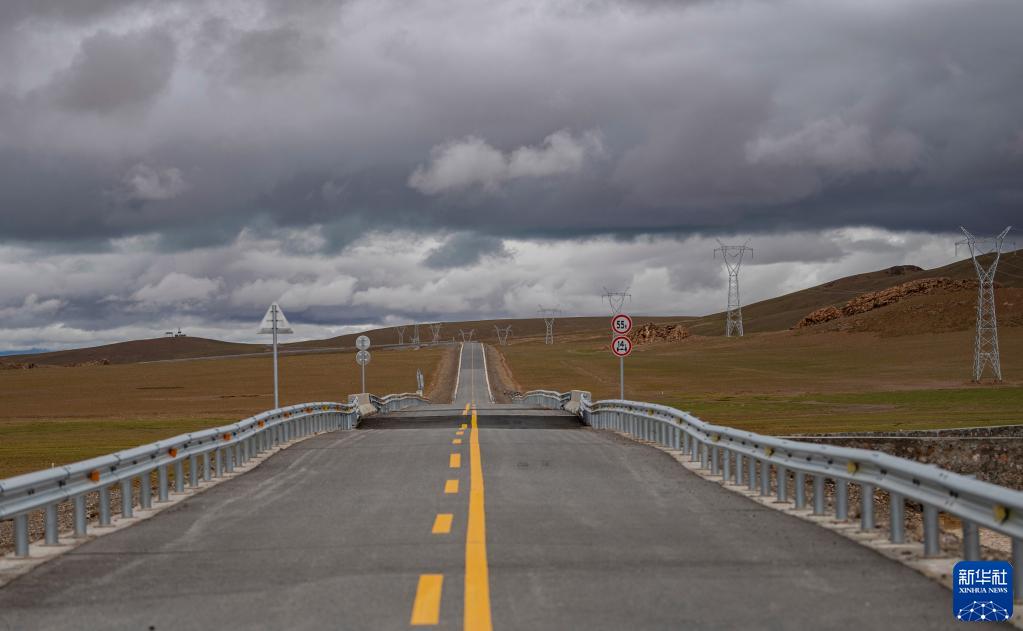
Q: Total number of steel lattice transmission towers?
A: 9